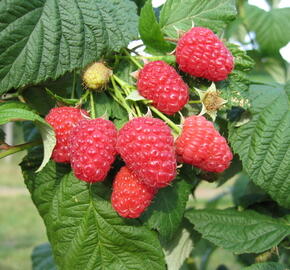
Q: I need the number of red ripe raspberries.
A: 7